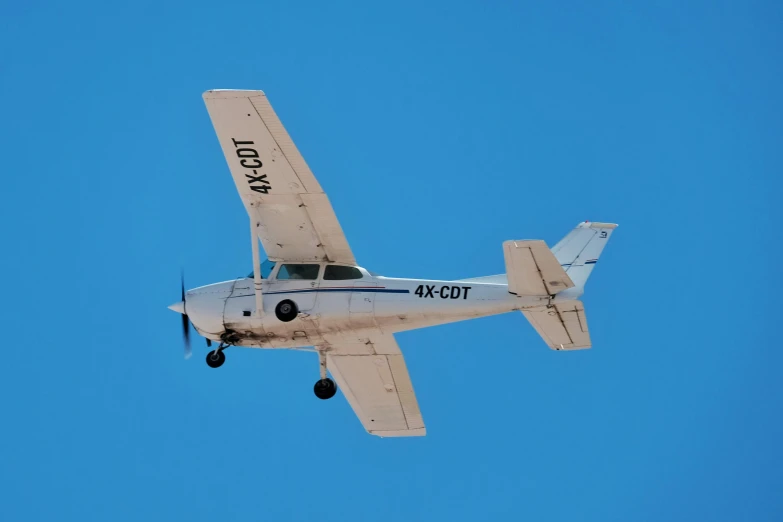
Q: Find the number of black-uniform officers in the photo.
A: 0